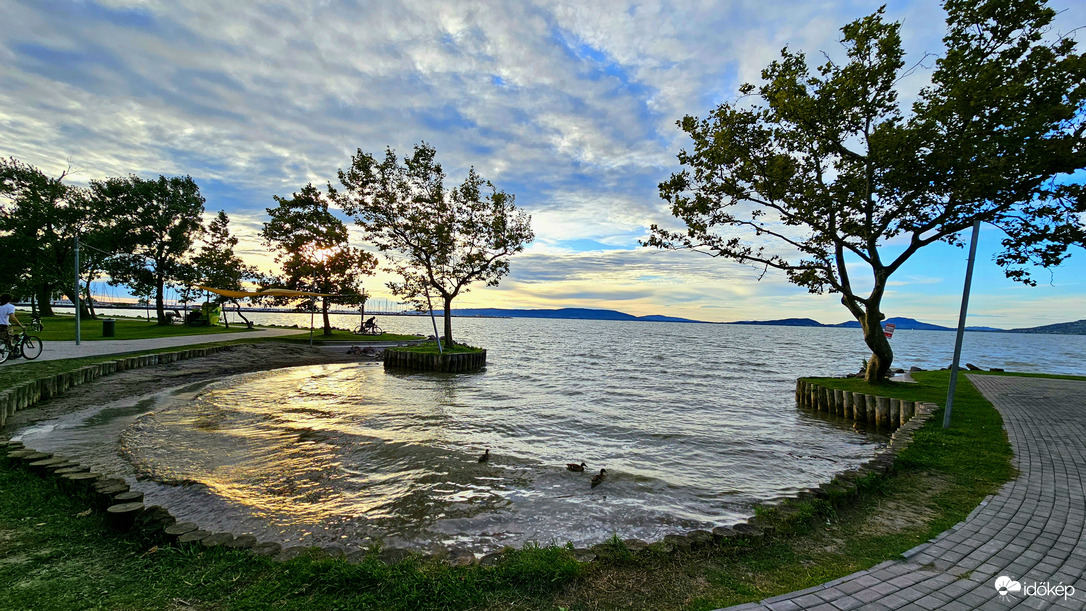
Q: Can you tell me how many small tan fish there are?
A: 0